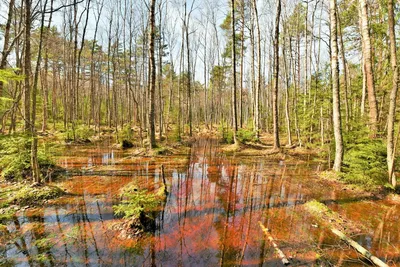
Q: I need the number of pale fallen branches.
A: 2